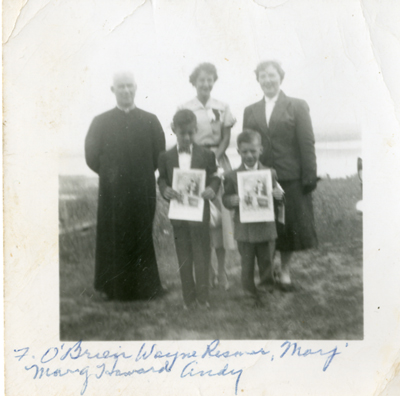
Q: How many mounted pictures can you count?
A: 2